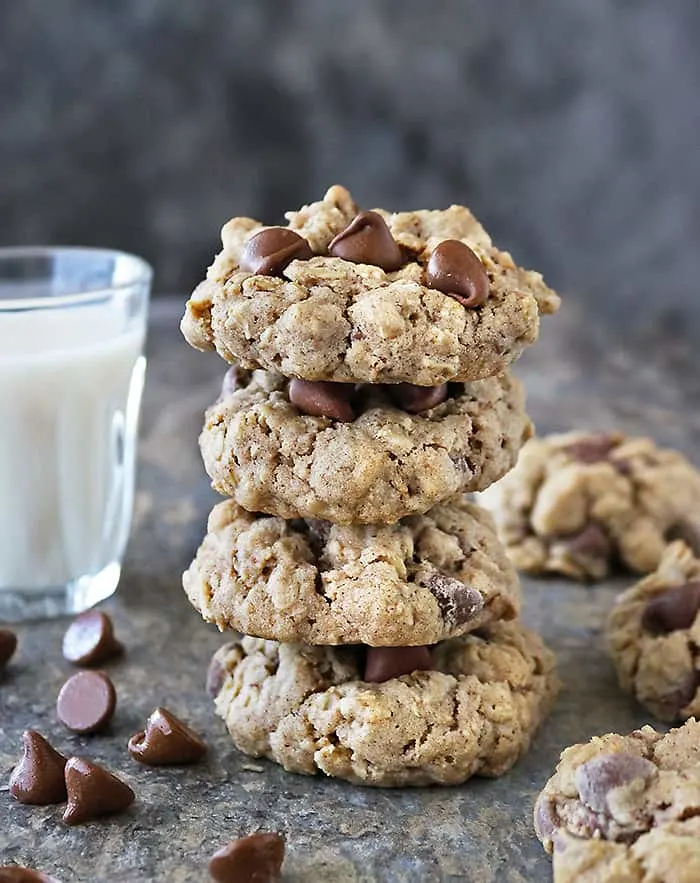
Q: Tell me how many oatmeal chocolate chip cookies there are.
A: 7